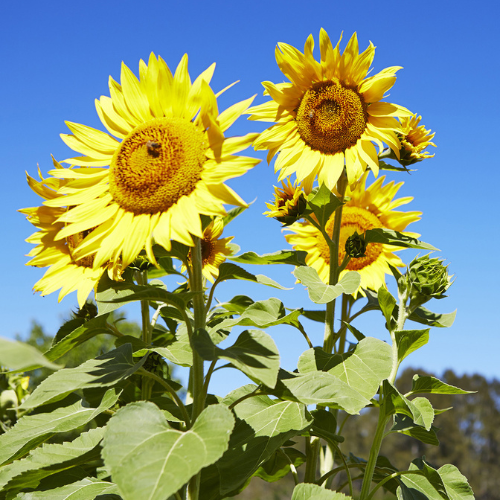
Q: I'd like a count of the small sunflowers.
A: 3